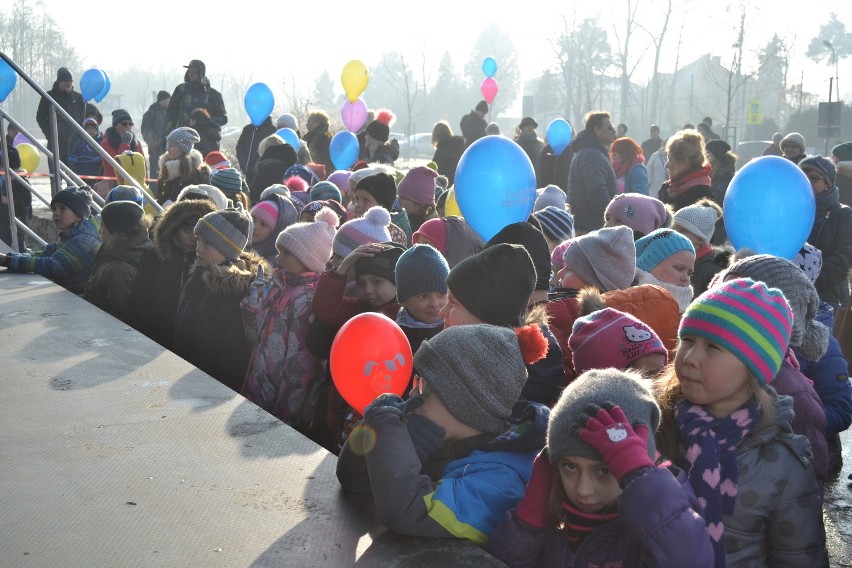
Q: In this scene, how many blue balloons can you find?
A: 10